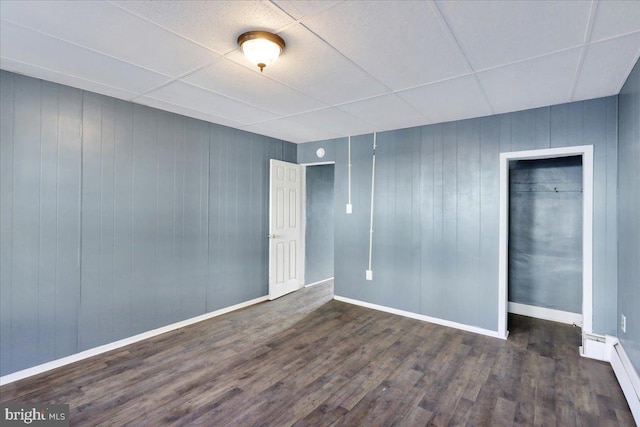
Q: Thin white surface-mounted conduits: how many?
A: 2